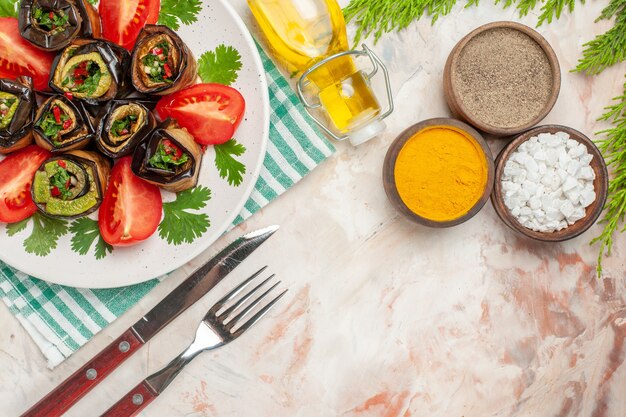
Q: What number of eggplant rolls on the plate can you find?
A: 8